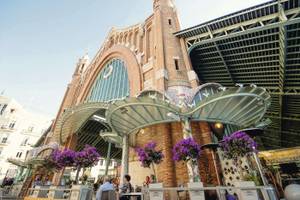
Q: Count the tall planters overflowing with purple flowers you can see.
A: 5